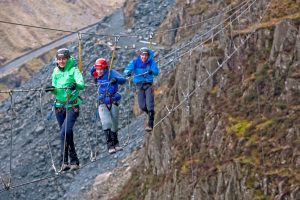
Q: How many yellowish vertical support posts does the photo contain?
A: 3